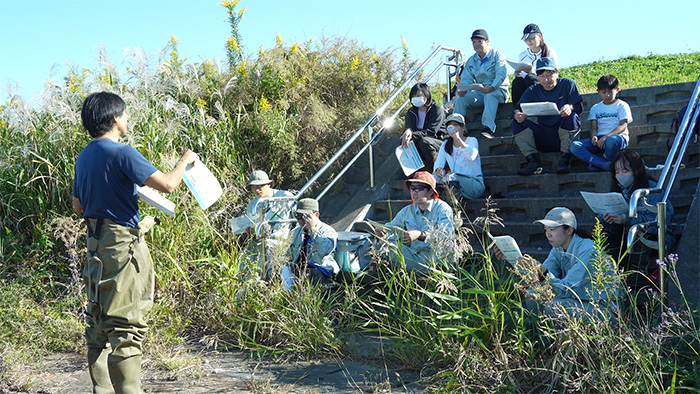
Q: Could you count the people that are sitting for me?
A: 11